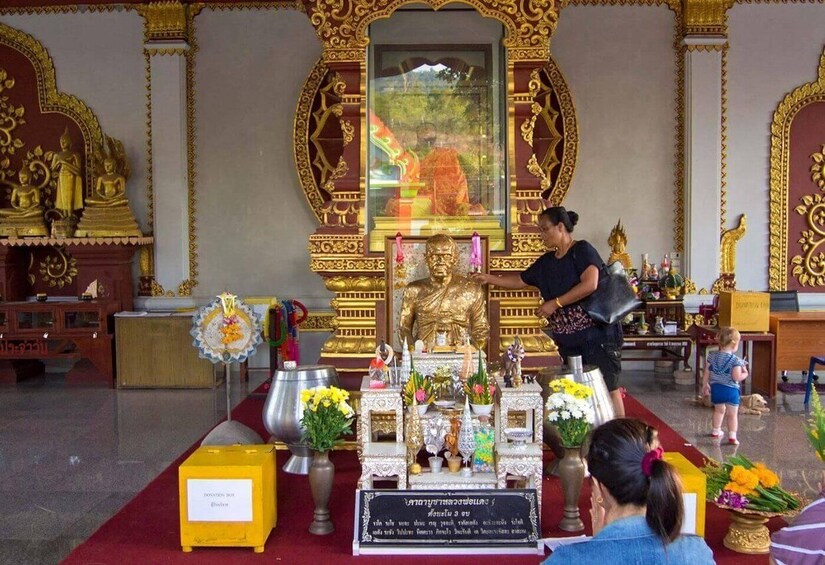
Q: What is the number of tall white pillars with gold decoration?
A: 2